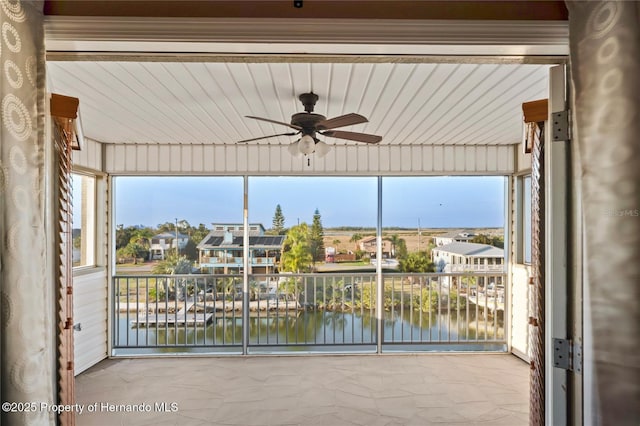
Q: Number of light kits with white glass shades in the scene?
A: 1